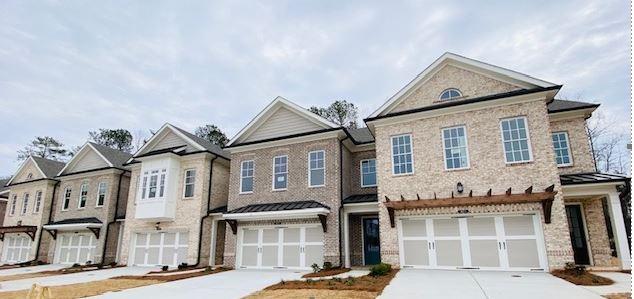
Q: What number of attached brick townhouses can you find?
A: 5